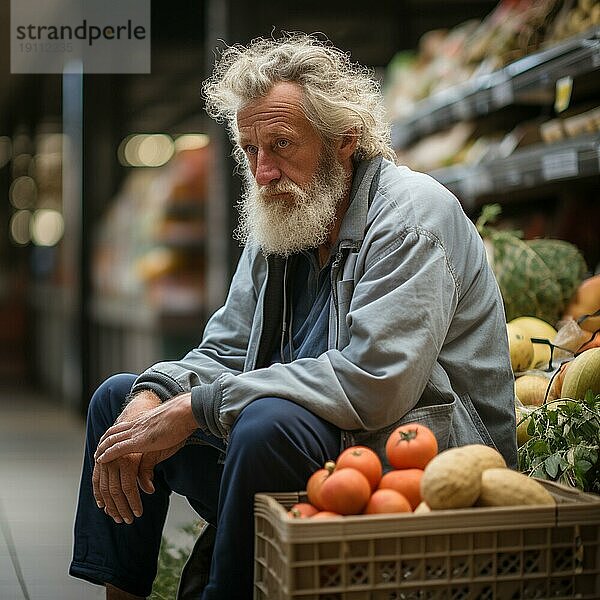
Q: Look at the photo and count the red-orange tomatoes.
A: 8